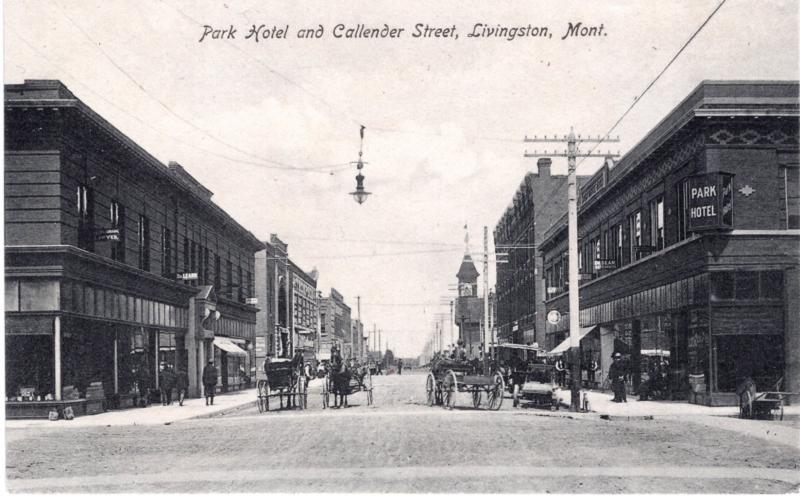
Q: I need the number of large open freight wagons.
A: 1